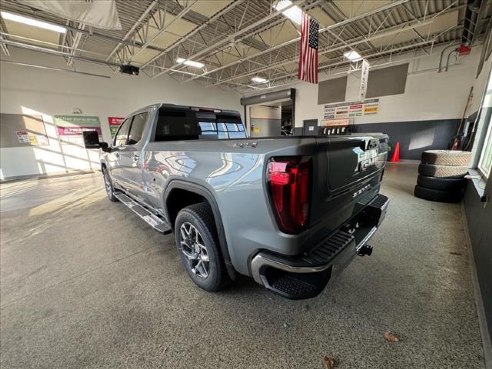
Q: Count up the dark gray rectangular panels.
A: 2